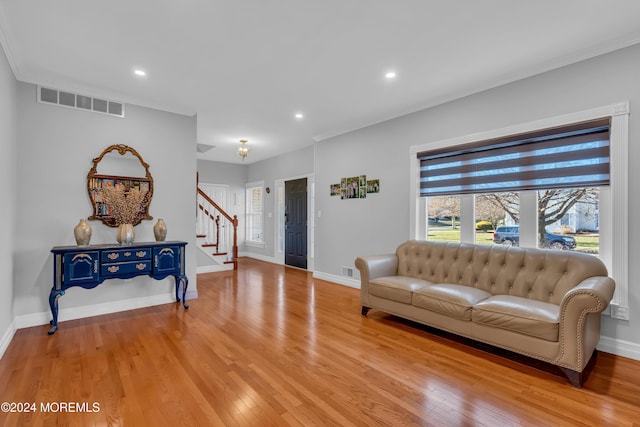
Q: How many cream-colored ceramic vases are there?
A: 3